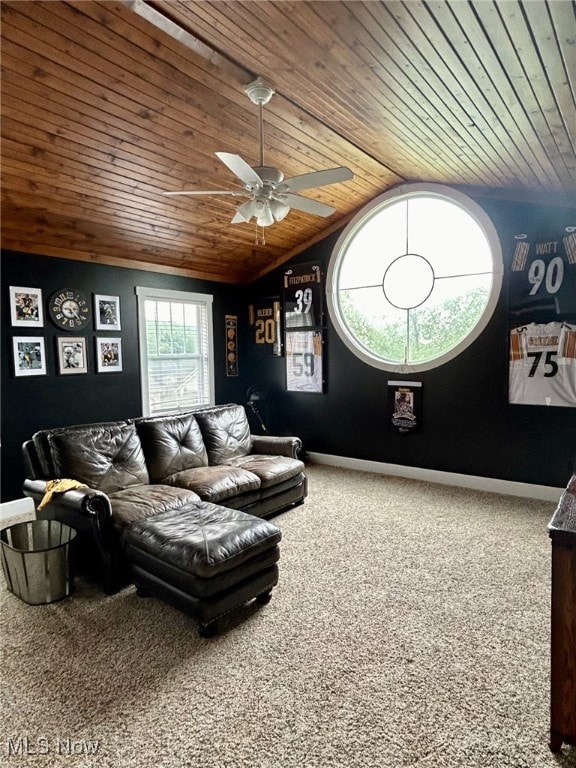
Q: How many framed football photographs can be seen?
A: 5